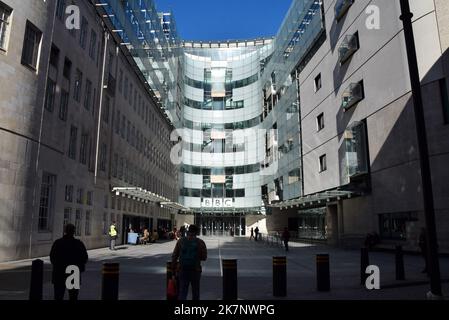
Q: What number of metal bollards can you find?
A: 8